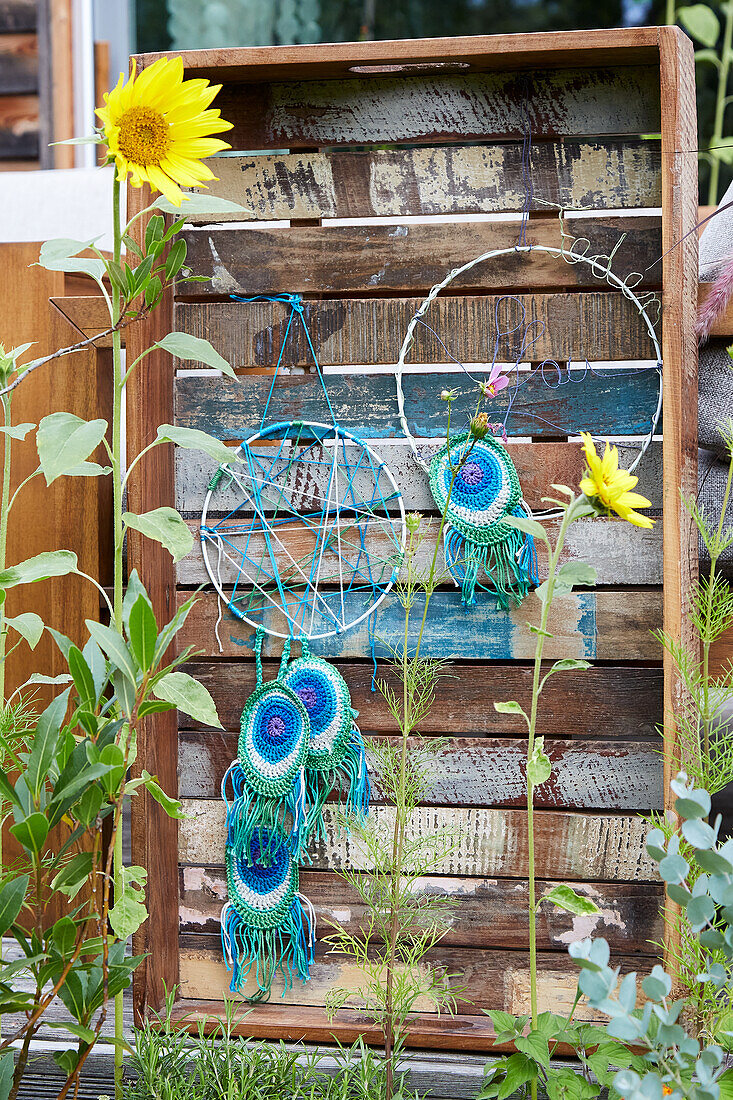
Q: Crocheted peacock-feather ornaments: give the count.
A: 4